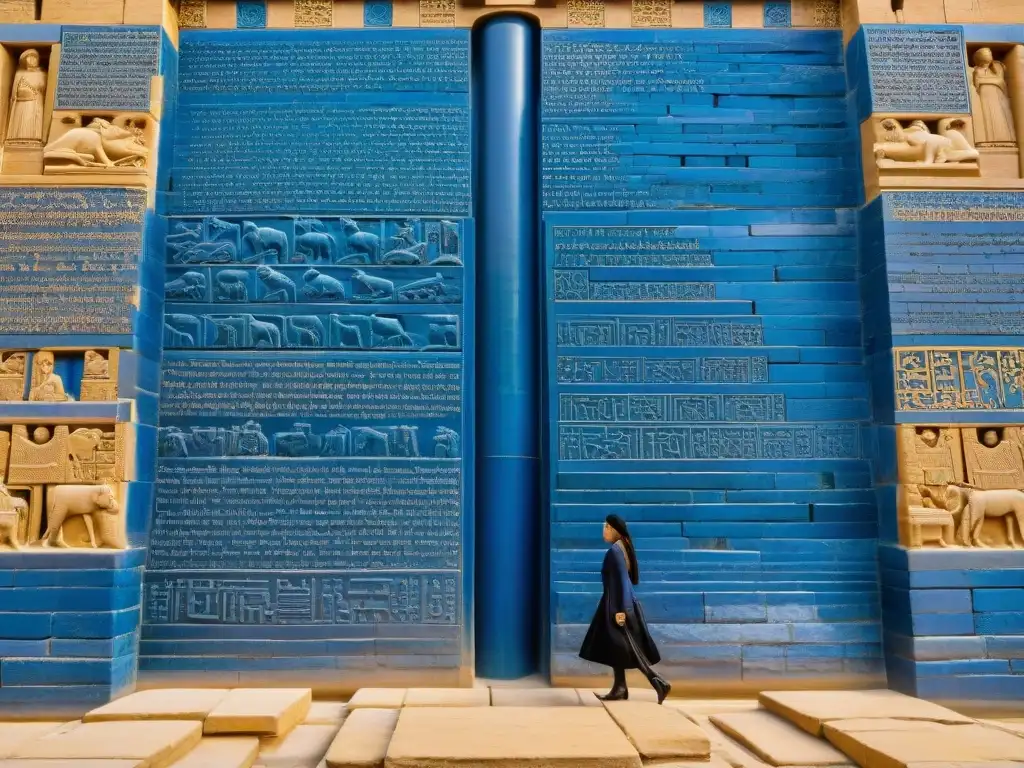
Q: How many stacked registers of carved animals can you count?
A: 3